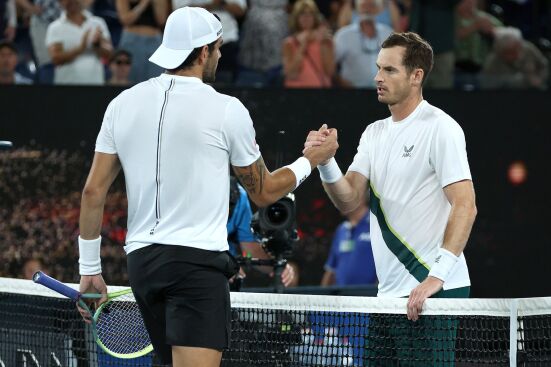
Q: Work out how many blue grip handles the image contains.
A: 1